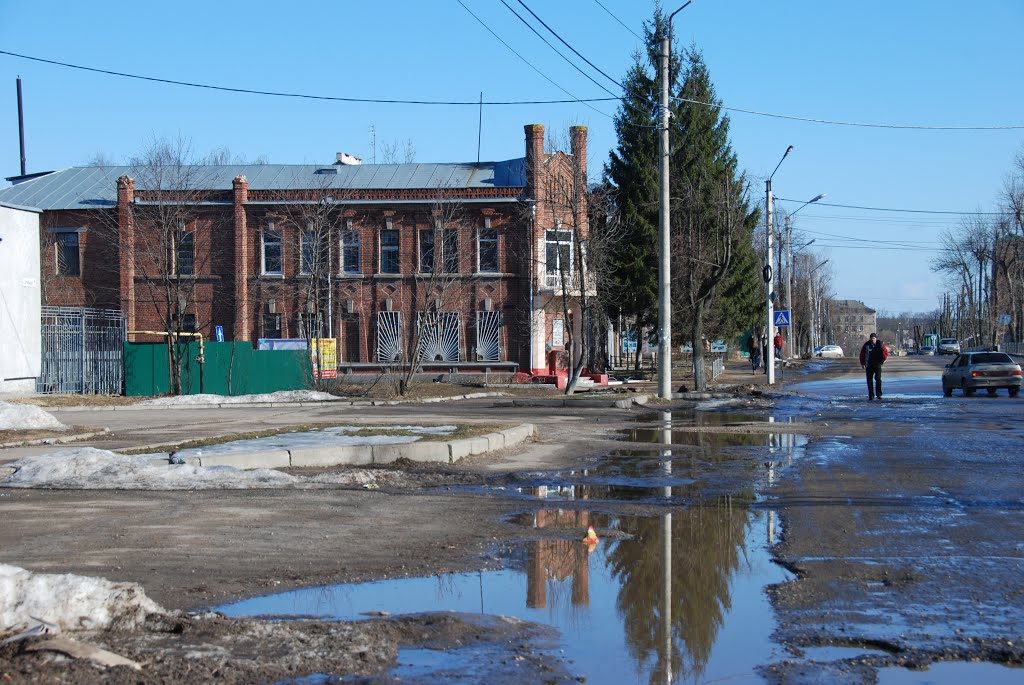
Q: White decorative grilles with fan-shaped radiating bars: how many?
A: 3